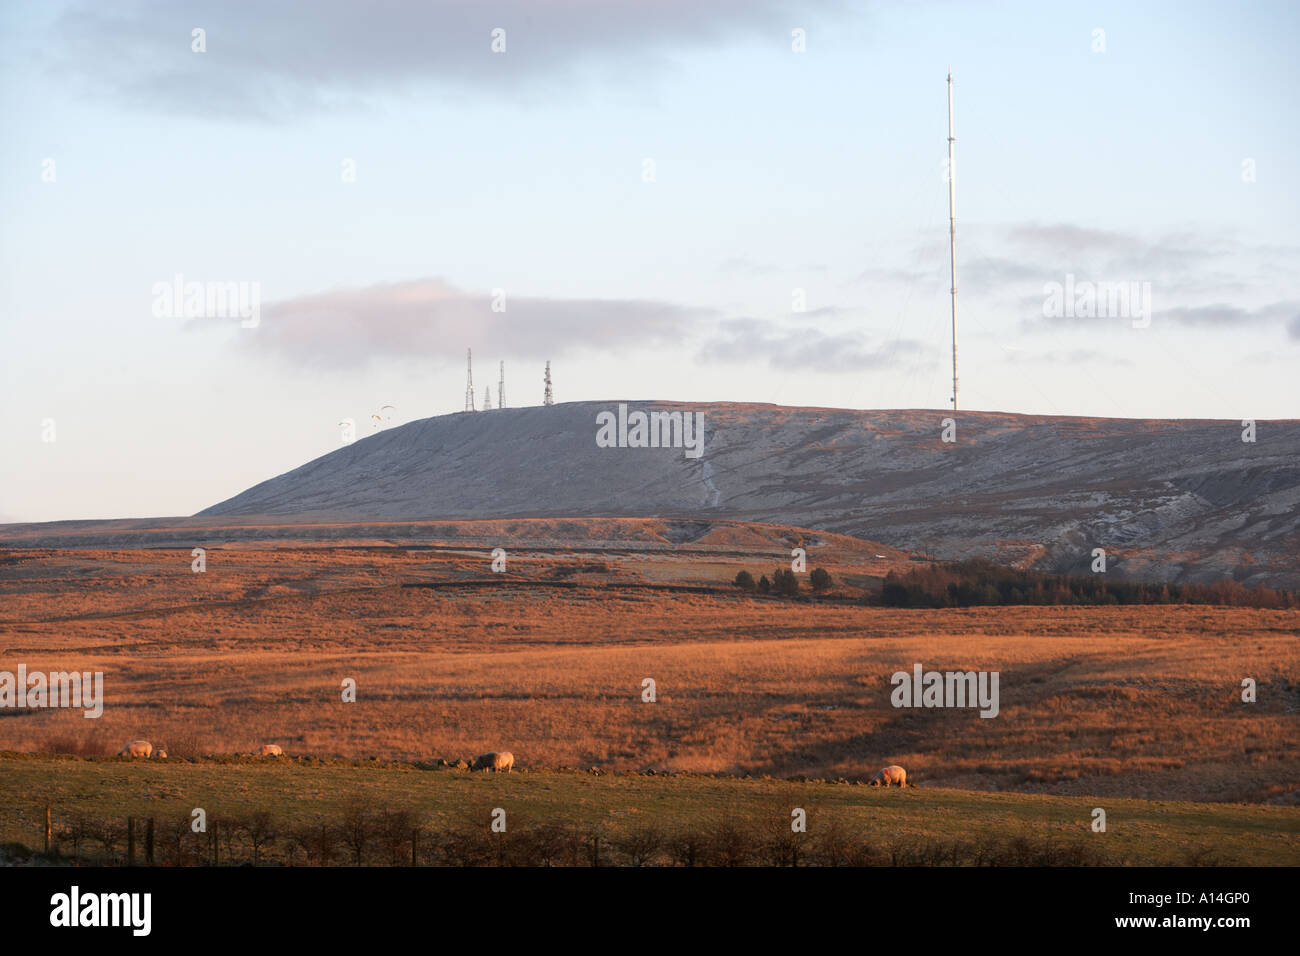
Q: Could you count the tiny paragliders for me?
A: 3